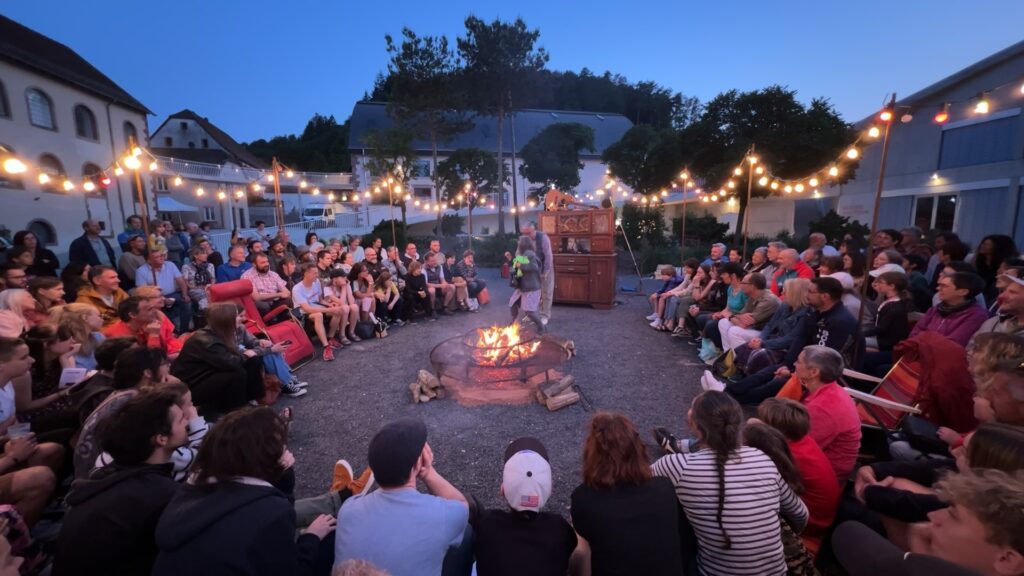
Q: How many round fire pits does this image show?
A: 1